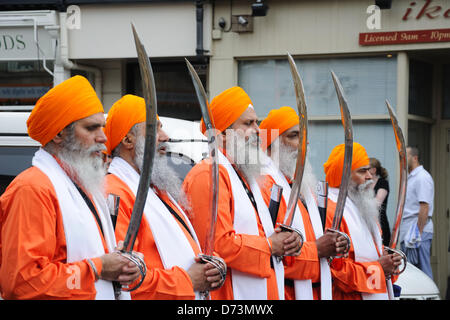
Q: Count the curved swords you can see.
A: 5